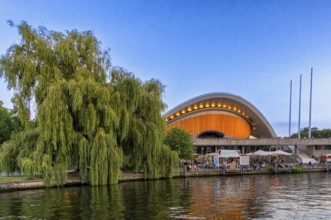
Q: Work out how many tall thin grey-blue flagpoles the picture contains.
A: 3